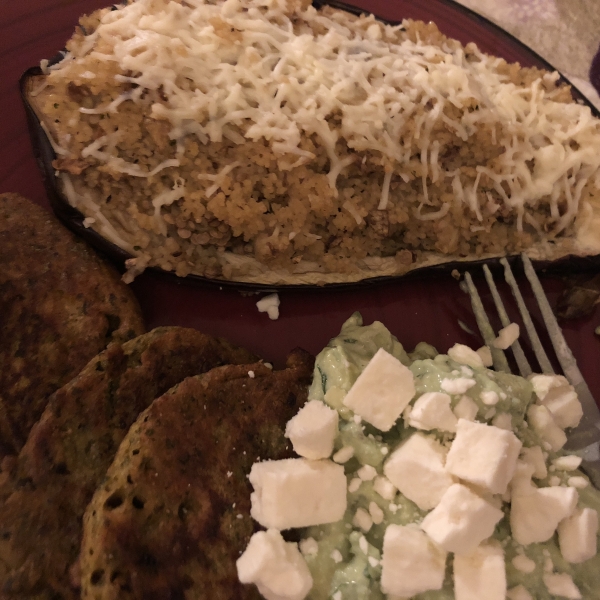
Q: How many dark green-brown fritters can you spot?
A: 3